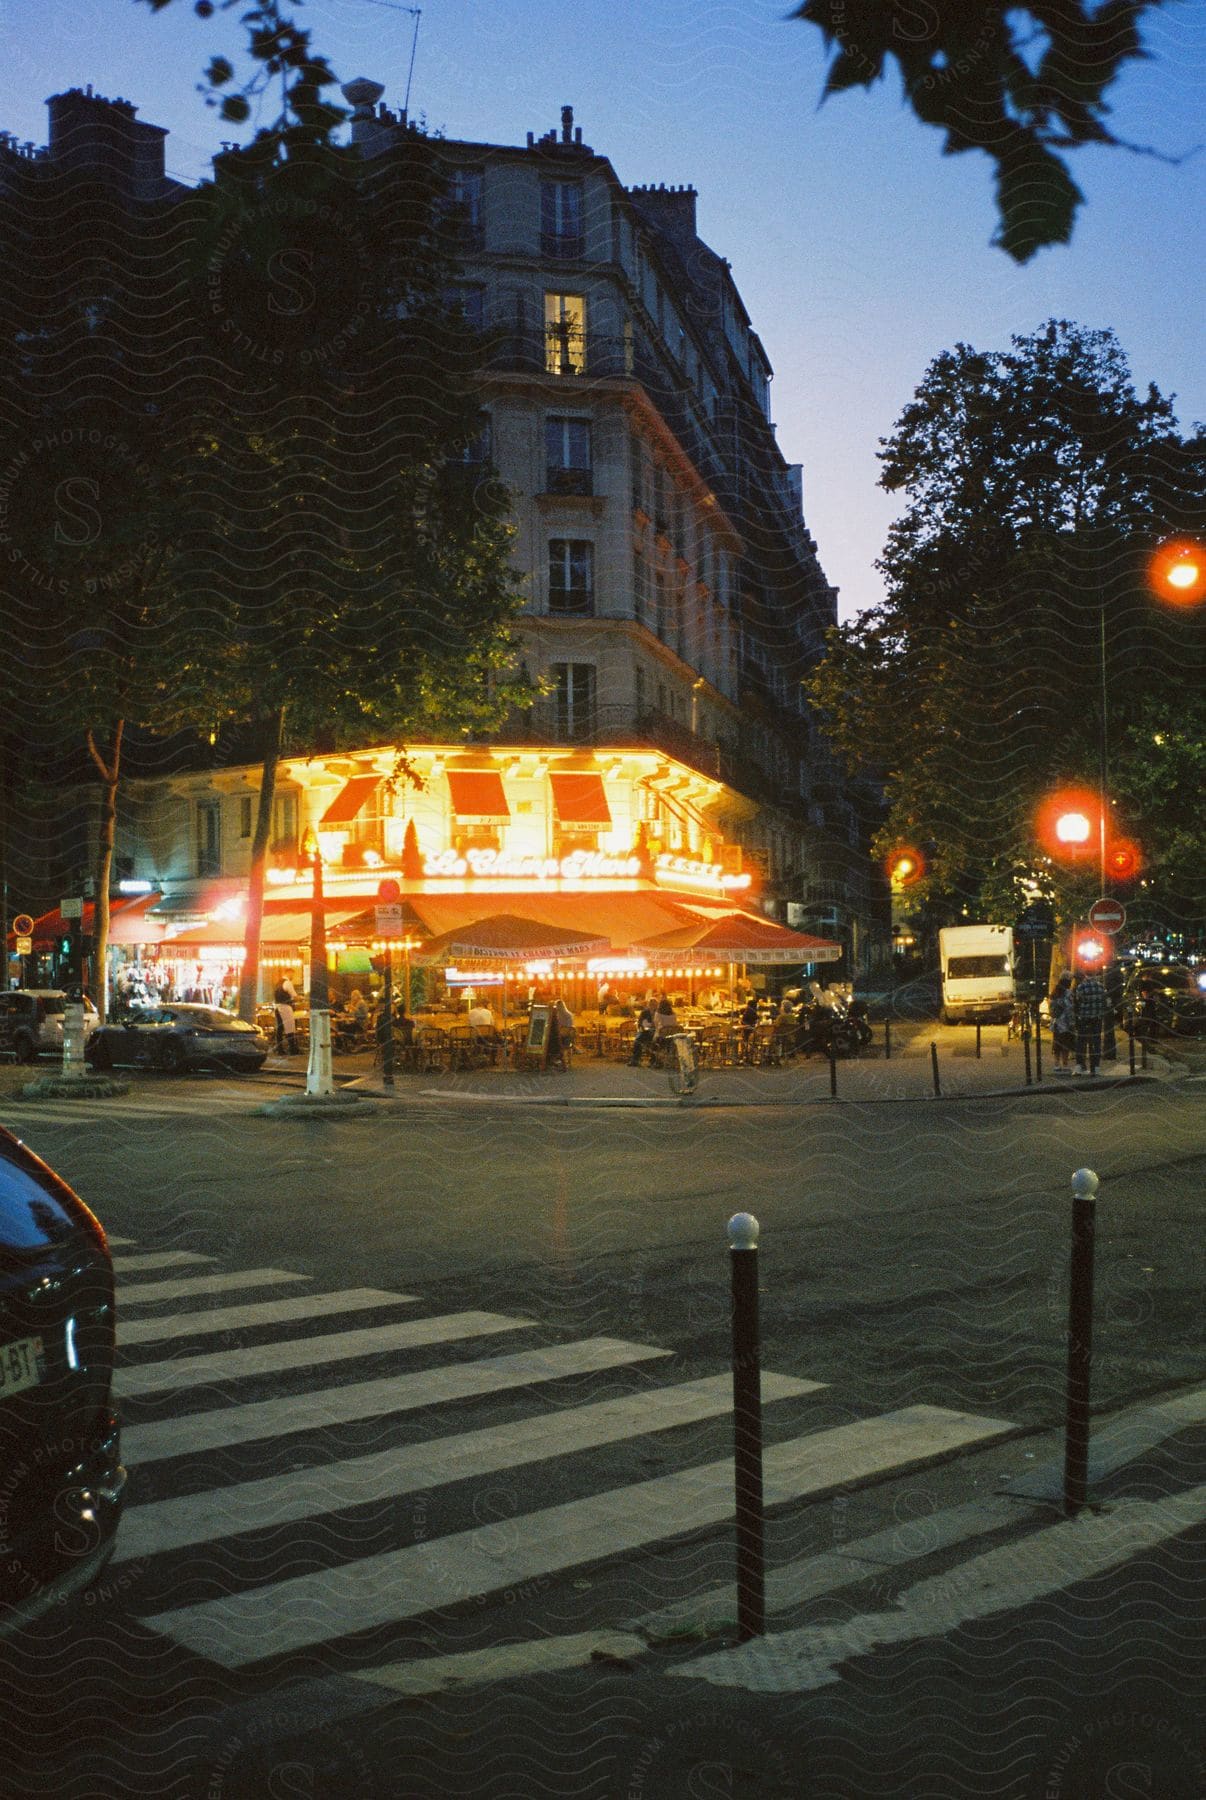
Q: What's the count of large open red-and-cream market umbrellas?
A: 2